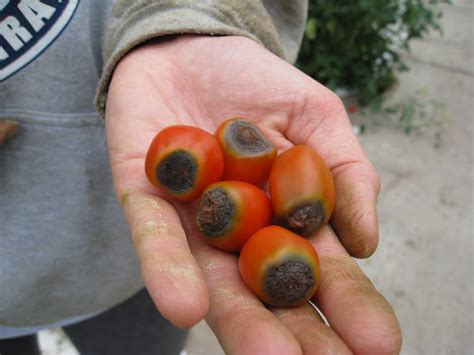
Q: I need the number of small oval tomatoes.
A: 5